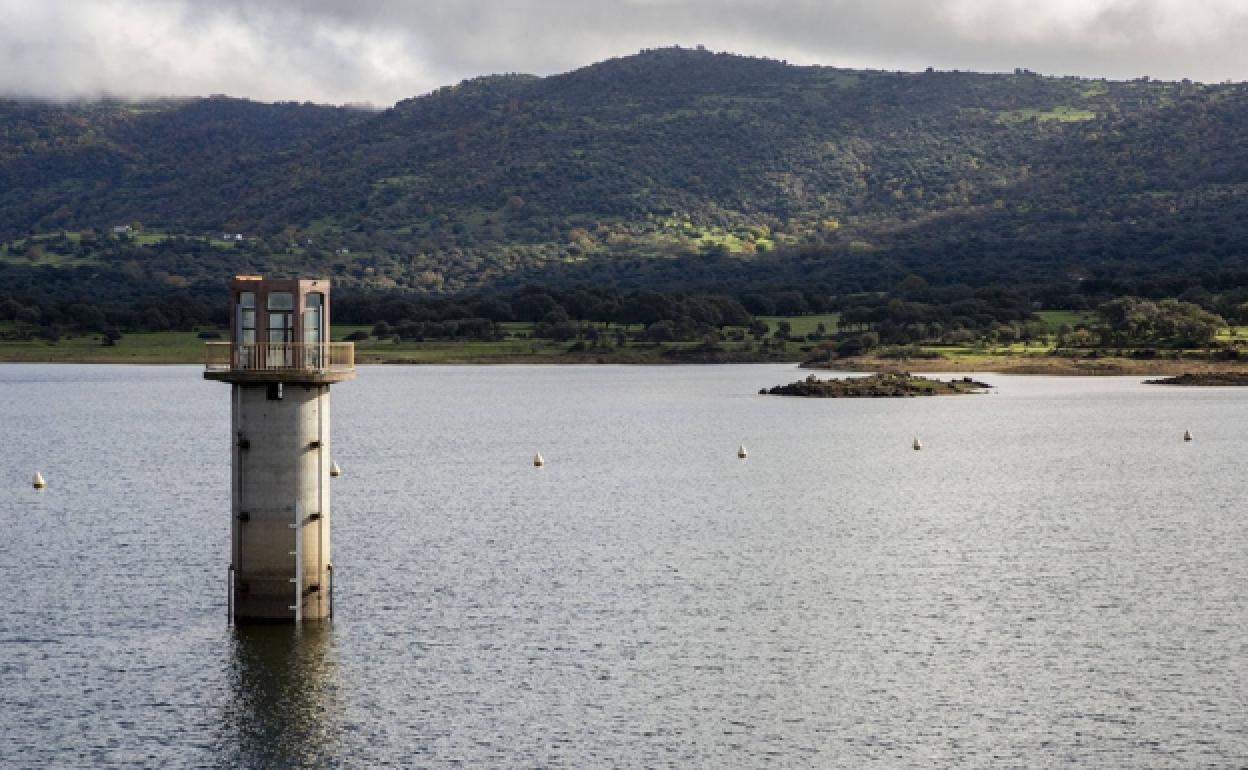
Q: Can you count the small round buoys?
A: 6